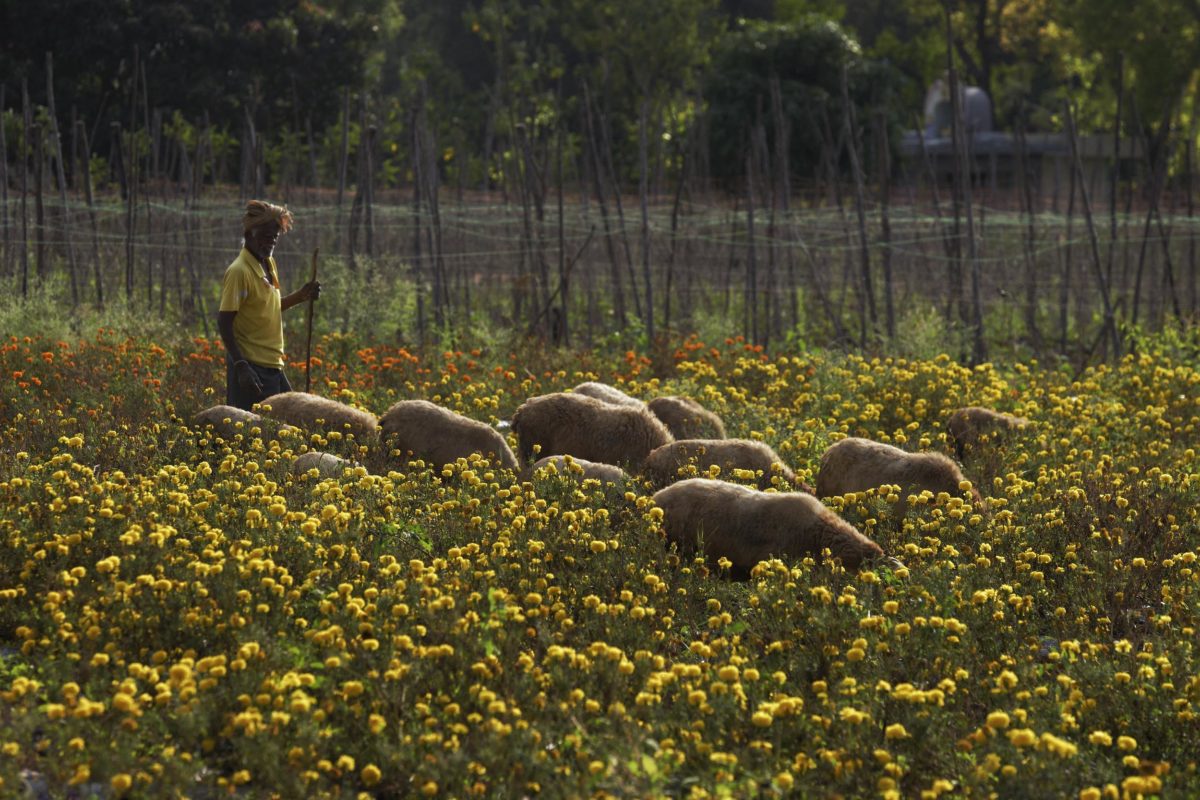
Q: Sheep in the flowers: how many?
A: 12